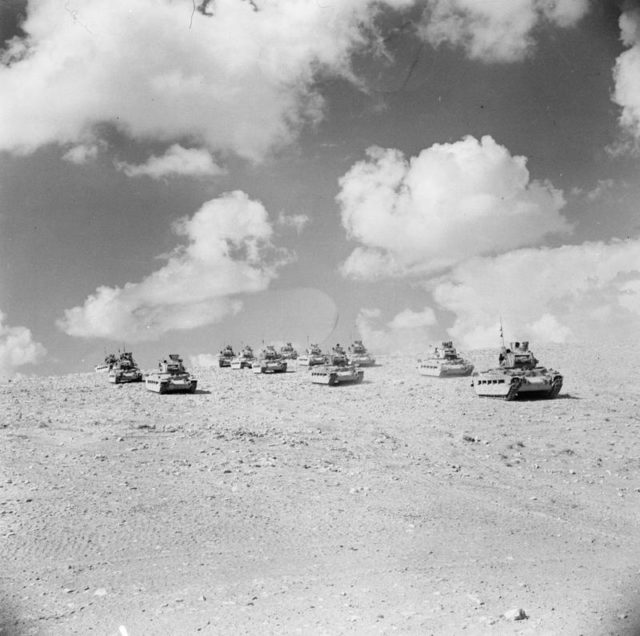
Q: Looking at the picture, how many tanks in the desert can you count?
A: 12